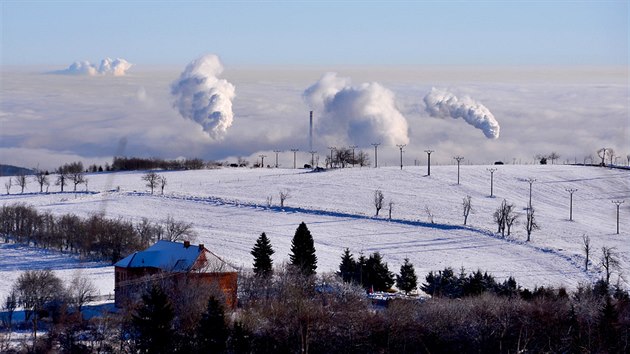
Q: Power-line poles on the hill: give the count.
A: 14